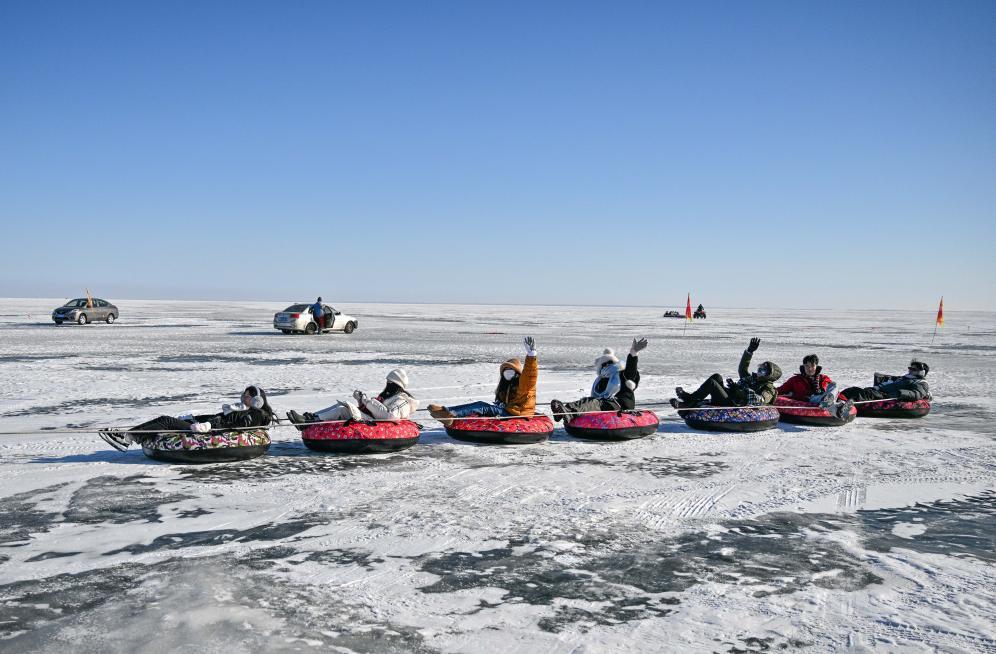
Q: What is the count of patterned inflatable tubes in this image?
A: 7